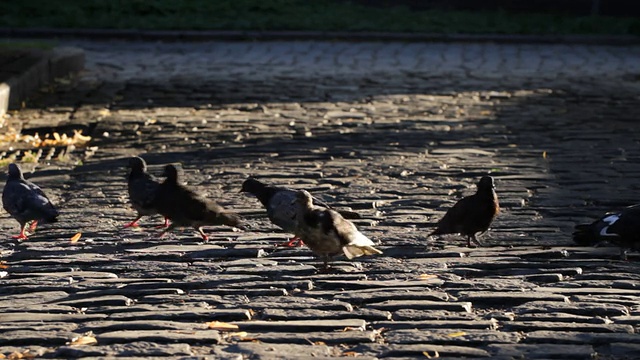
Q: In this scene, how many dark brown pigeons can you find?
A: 2